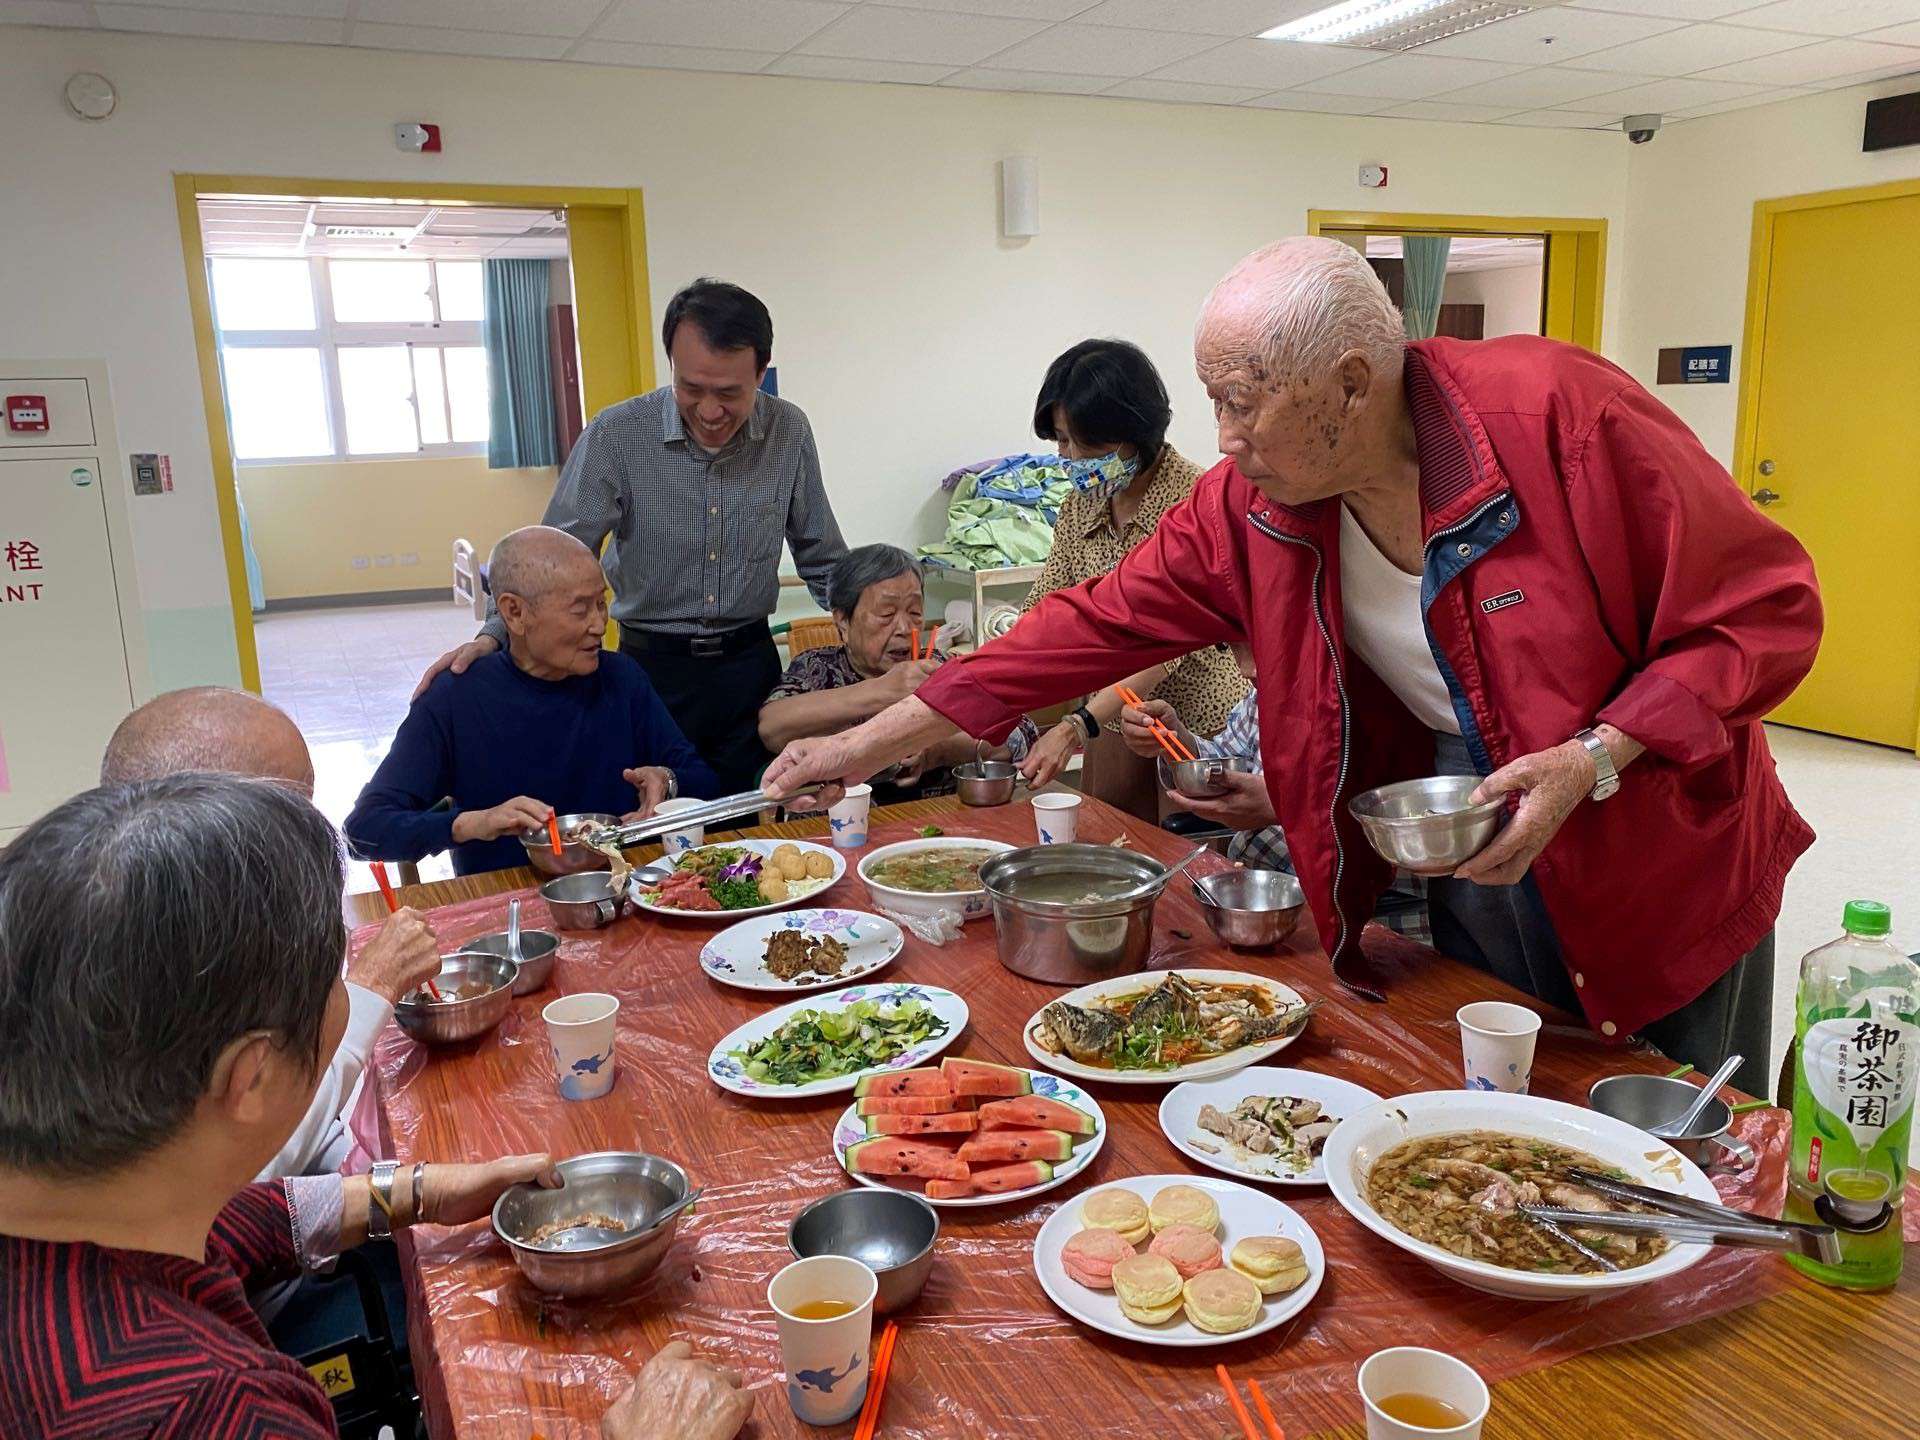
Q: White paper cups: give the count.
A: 7